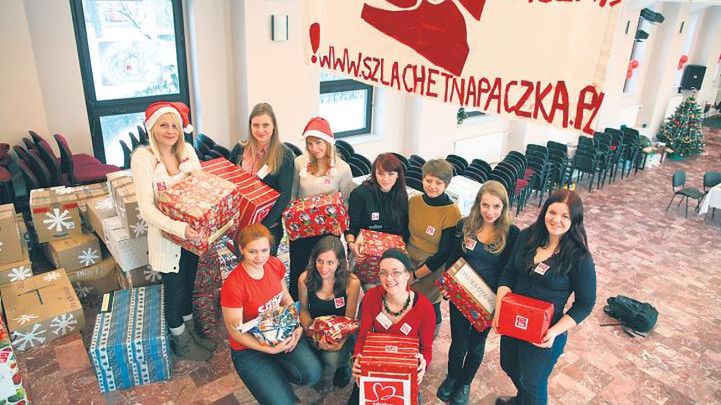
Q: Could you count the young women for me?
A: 10